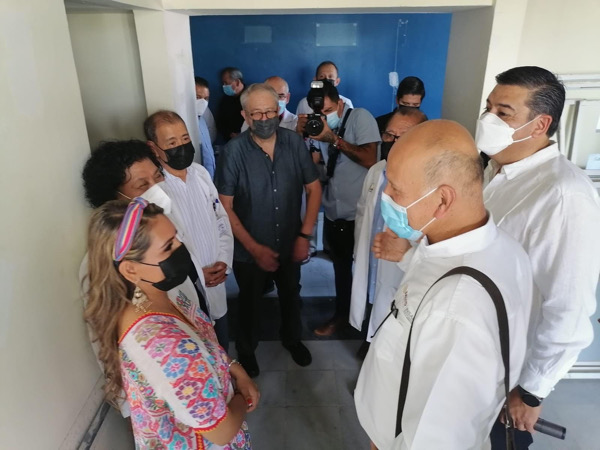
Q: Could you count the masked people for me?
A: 13